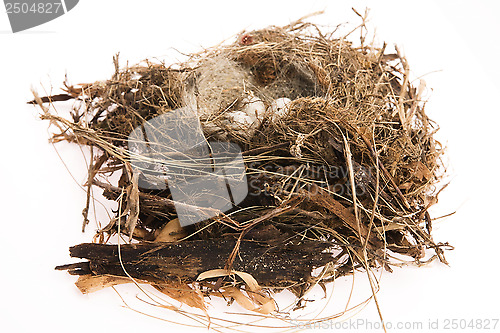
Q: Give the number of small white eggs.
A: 3